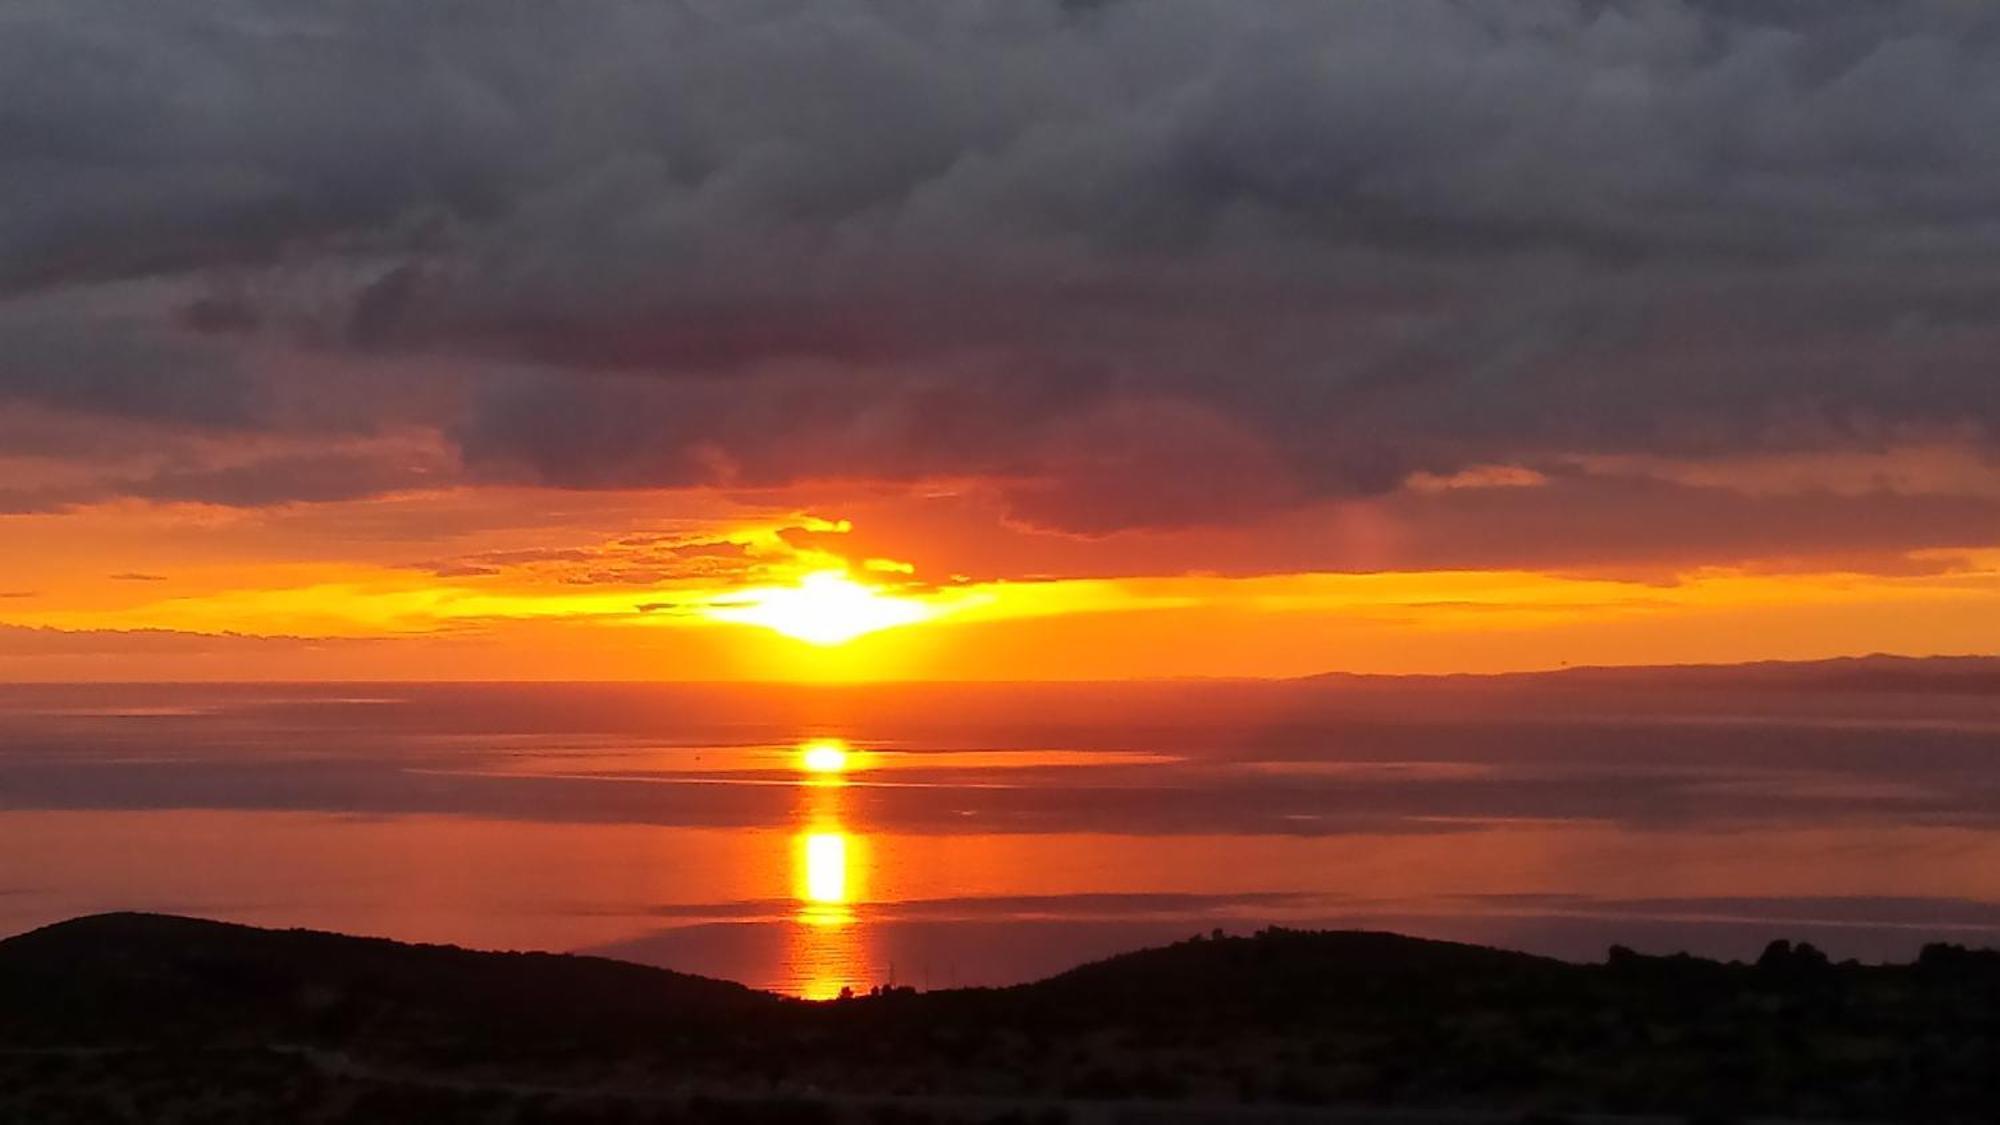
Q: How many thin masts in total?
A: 3